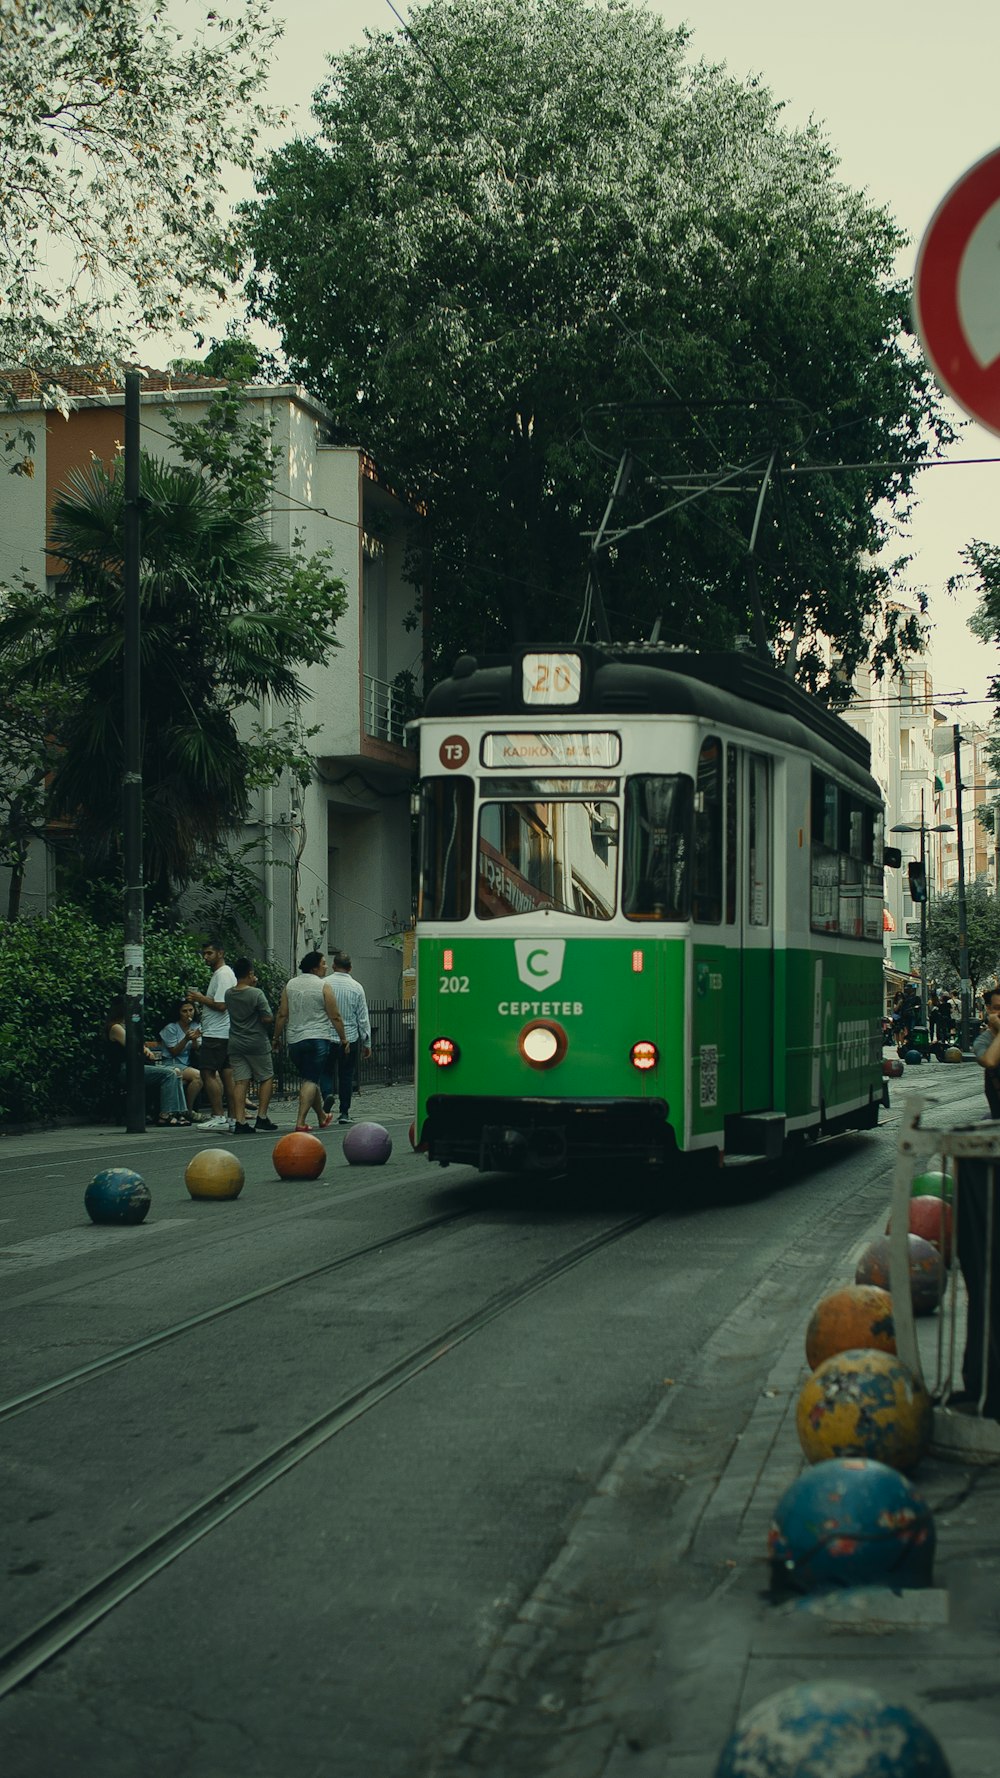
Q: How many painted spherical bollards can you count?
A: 15